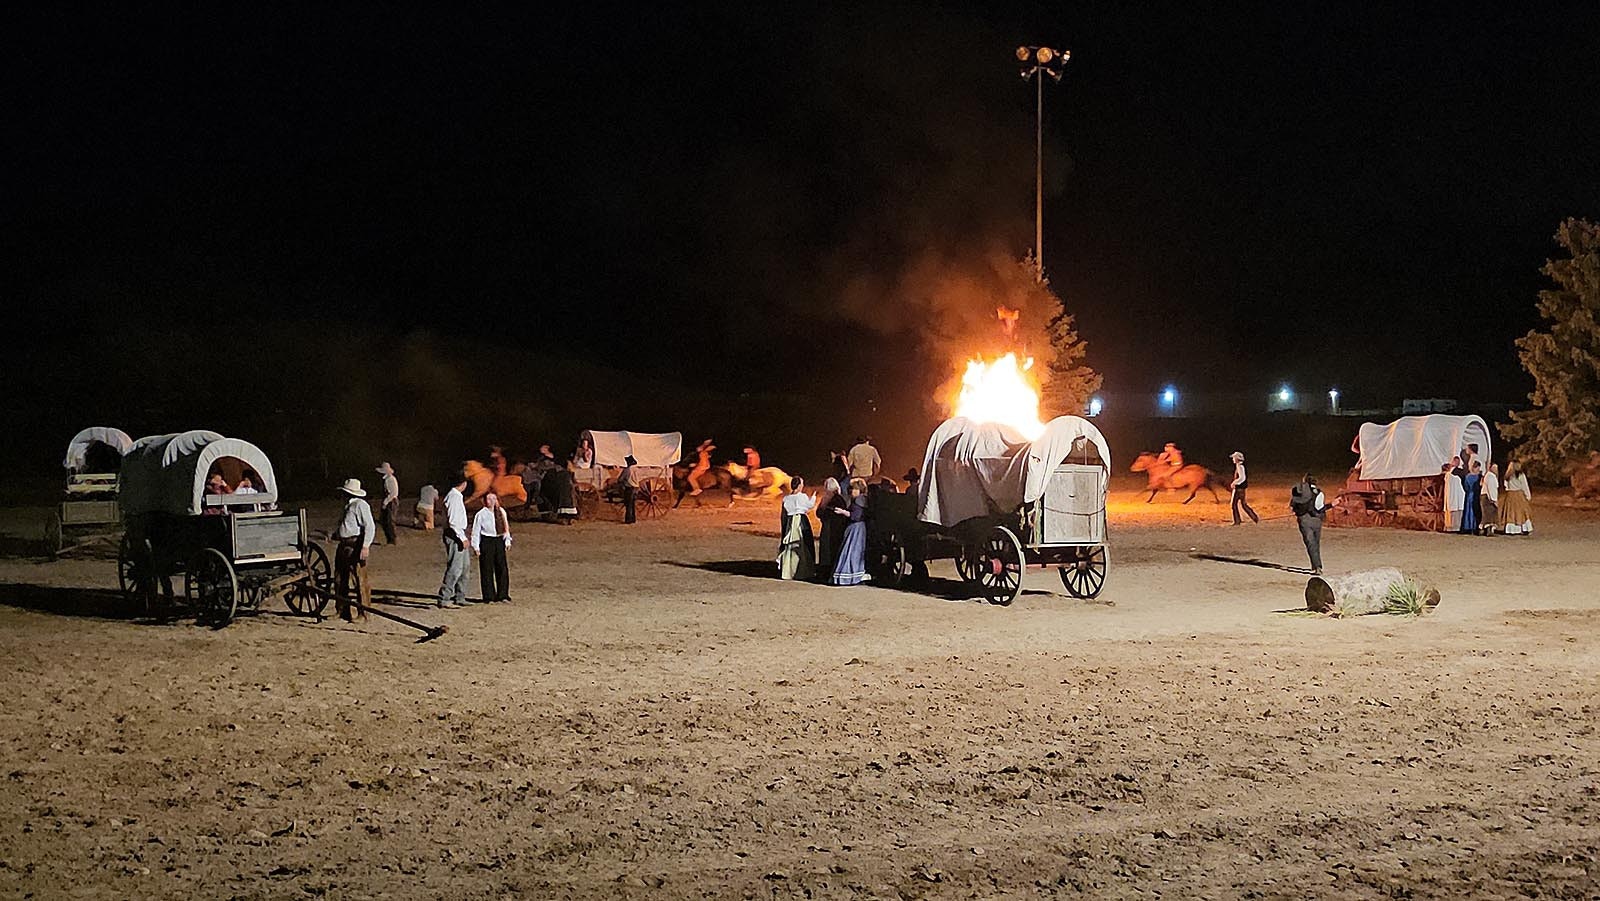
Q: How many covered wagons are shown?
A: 5